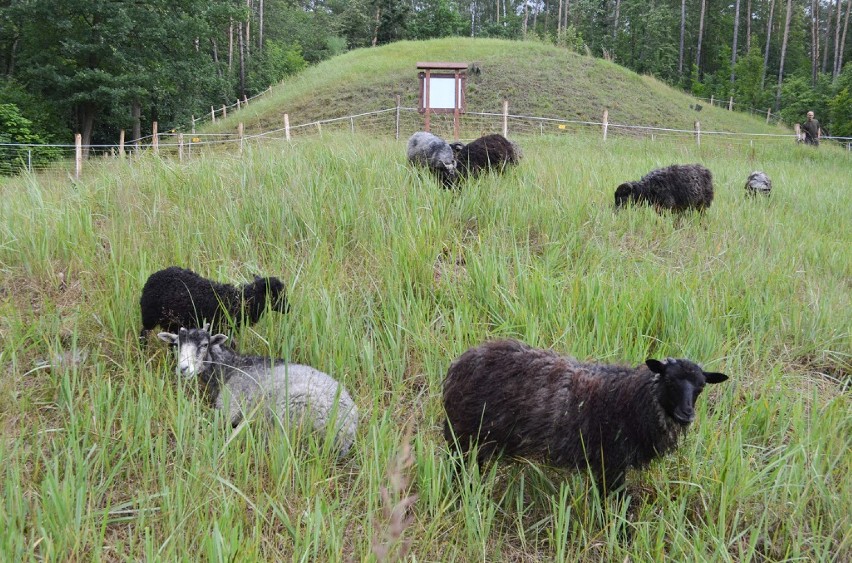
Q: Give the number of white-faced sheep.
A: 1